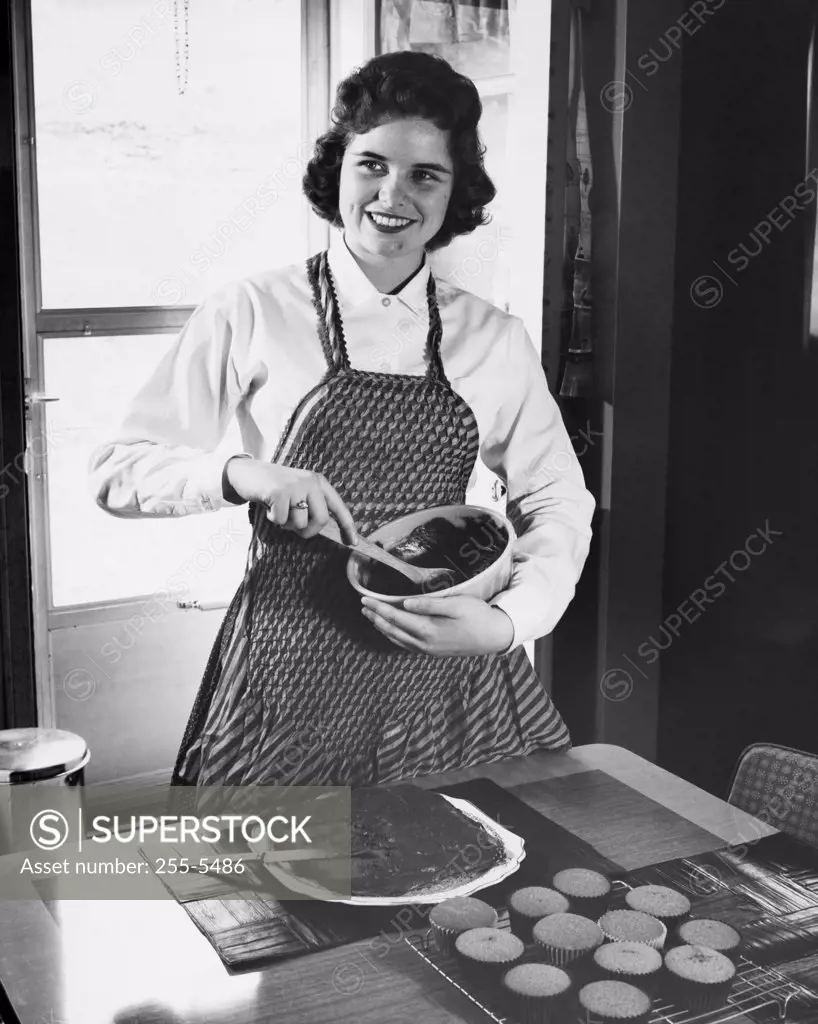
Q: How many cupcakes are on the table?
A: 12